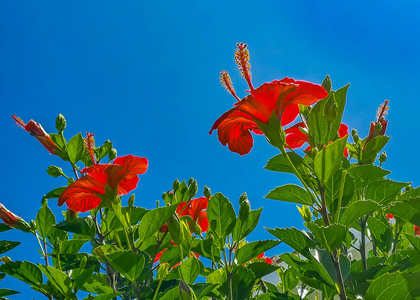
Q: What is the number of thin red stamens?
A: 5